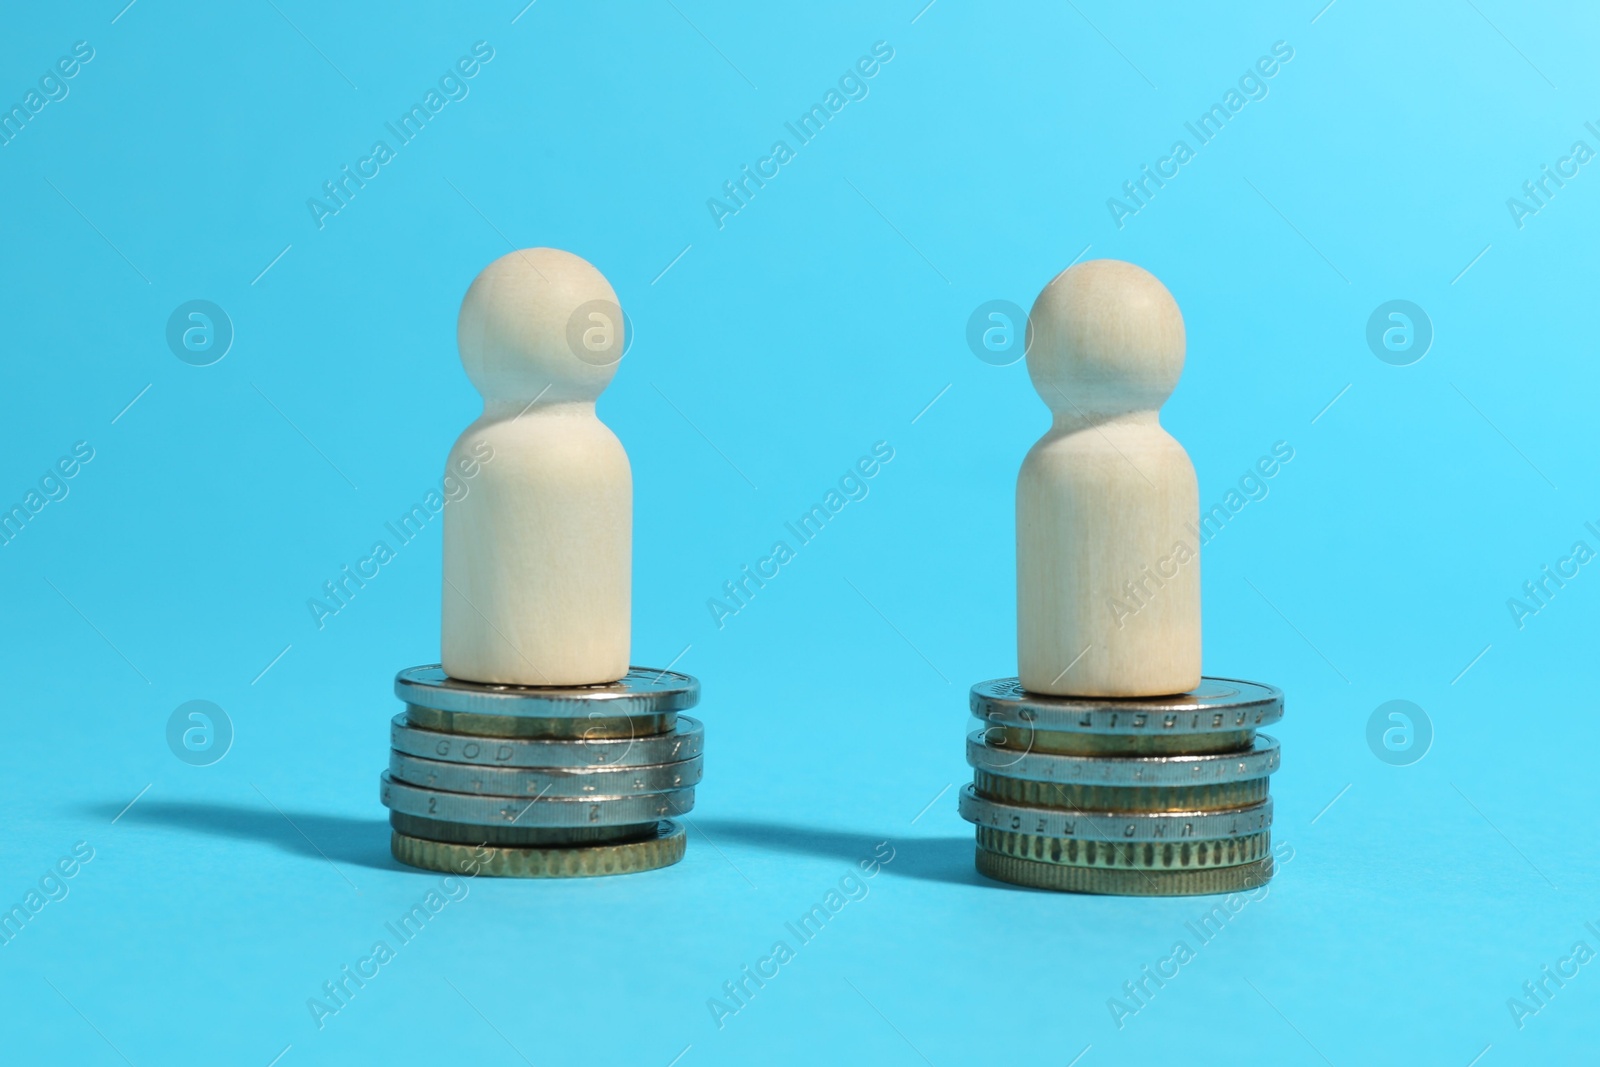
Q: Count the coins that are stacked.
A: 14